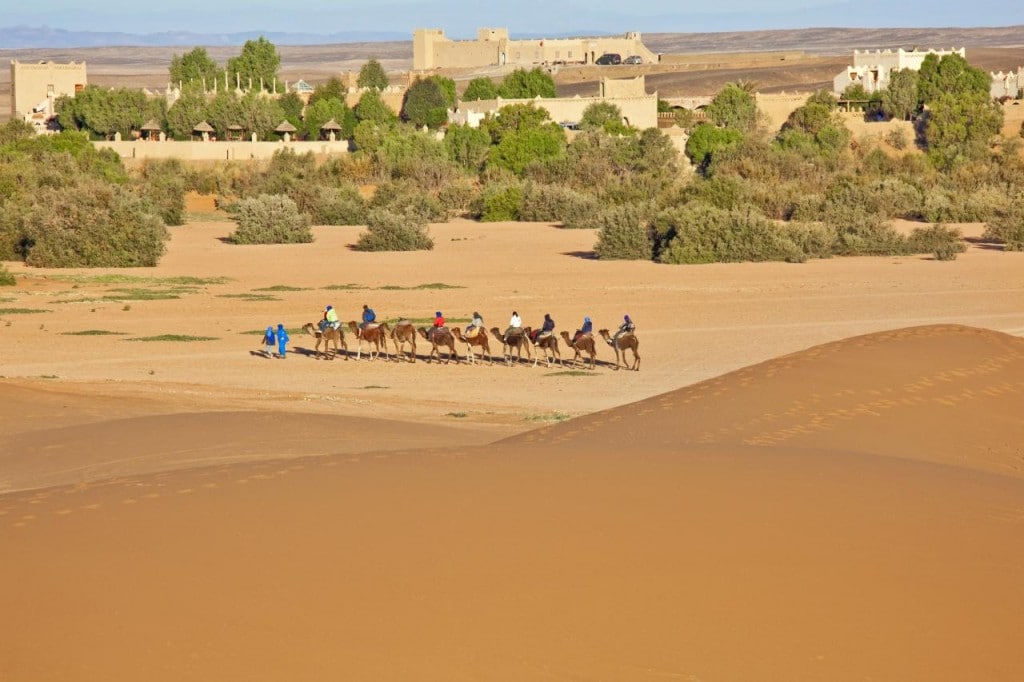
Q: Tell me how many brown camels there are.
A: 9